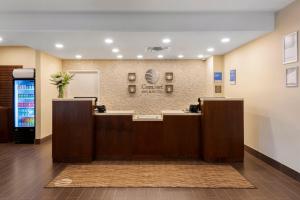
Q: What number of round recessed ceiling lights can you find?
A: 13